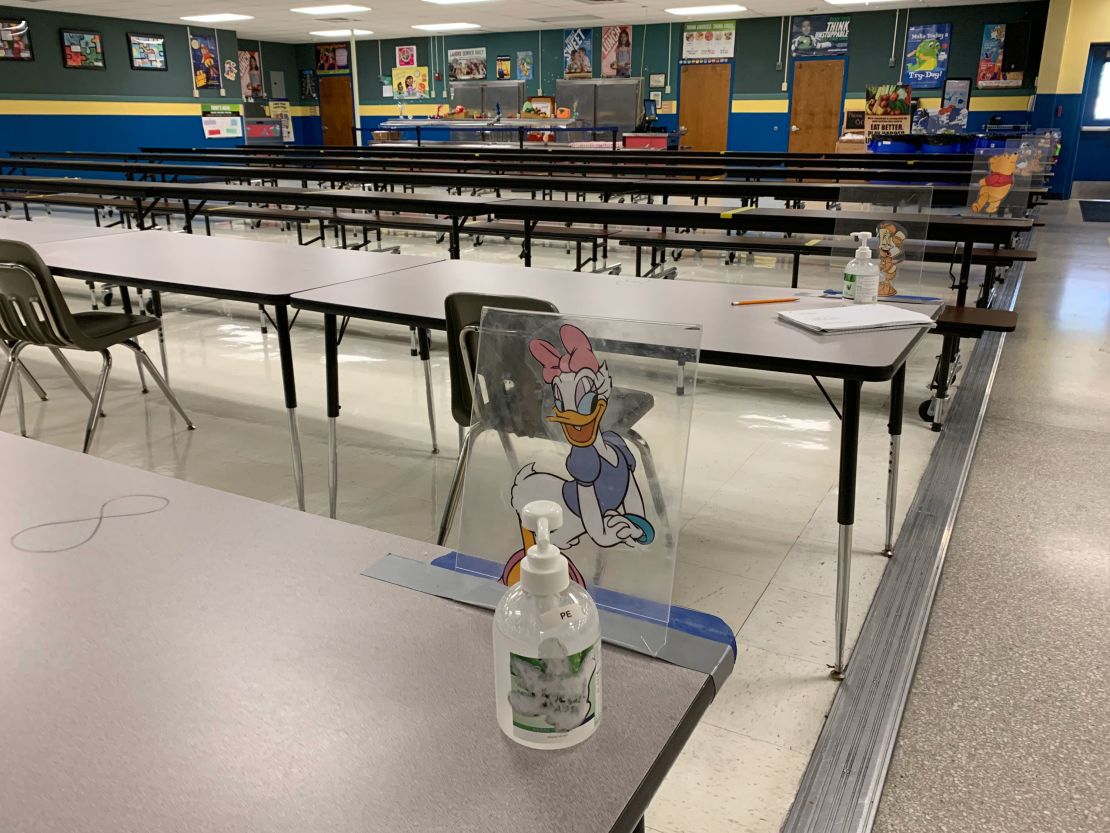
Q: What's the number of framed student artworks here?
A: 3